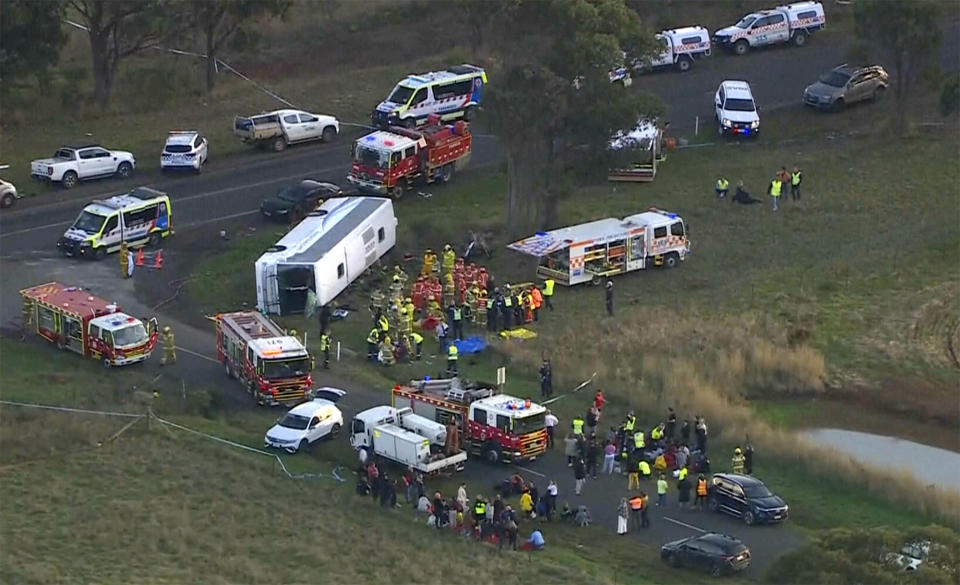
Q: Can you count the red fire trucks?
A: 4